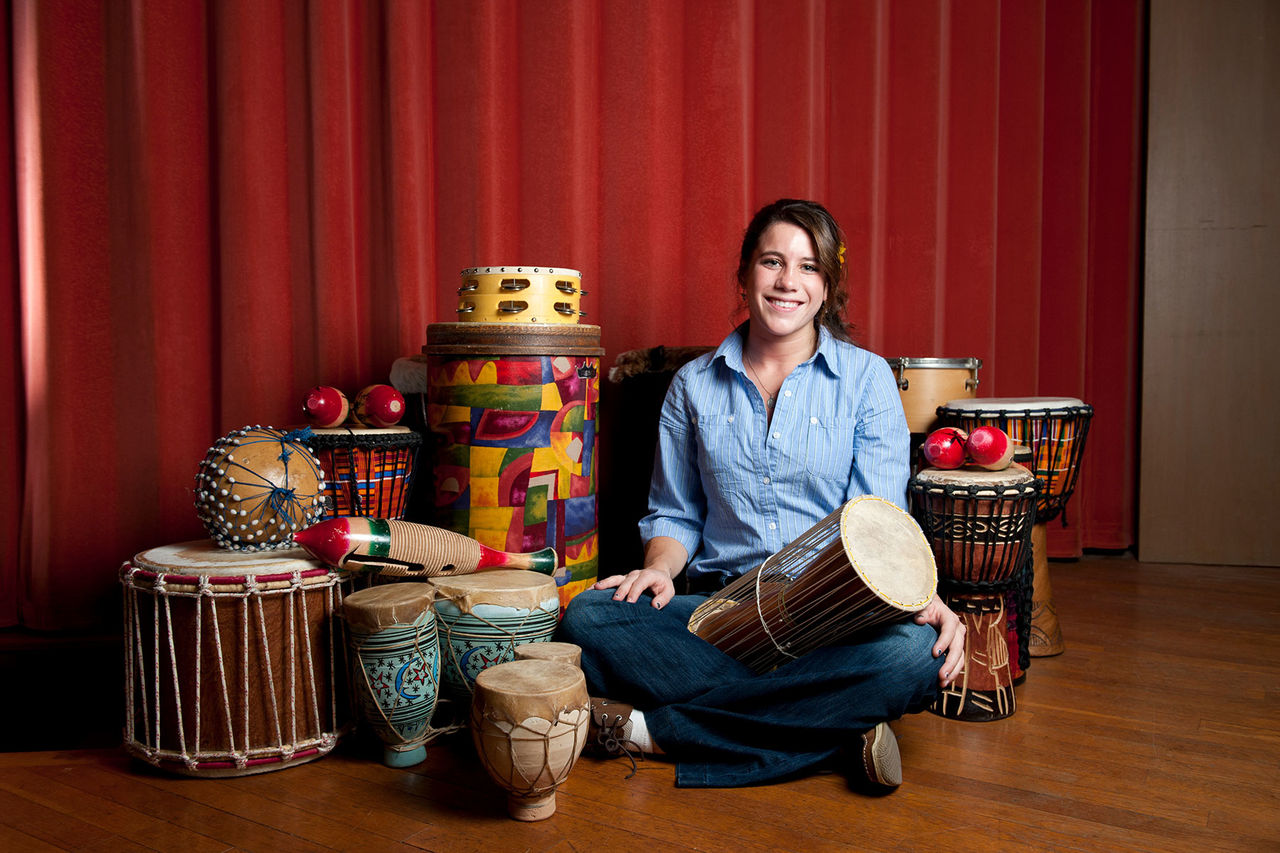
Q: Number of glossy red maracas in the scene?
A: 4